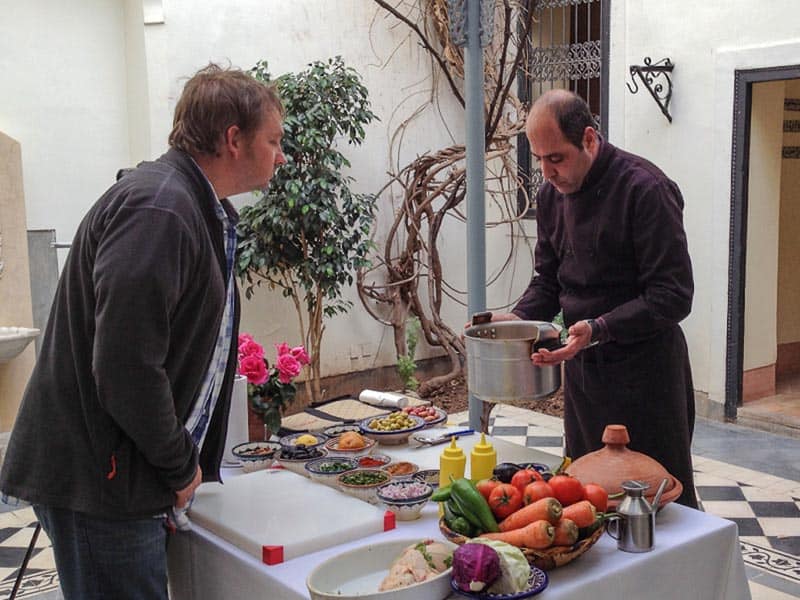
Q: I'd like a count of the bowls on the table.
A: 13